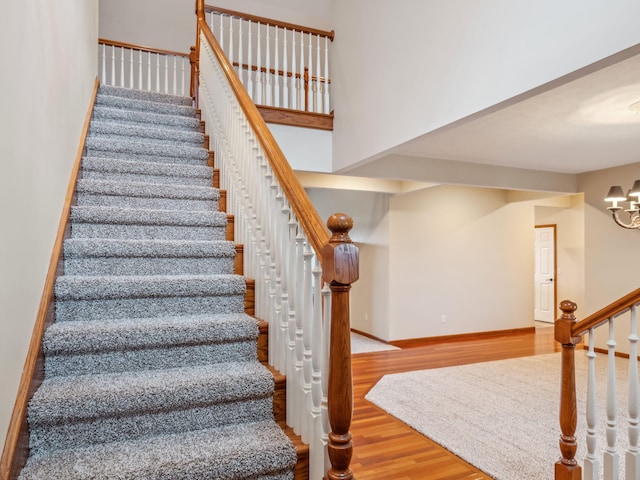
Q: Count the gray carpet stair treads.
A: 13